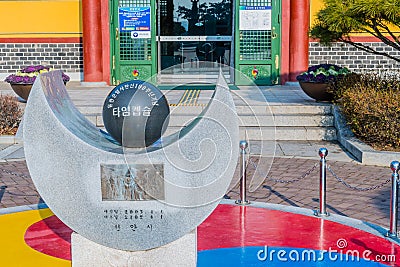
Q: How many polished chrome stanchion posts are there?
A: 3